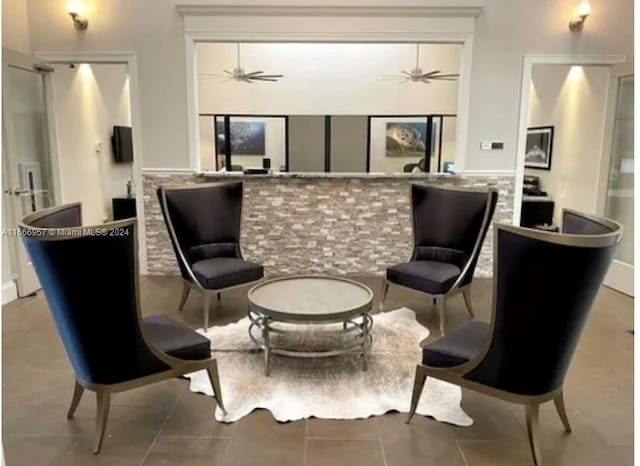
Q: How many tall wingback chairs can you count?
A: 4